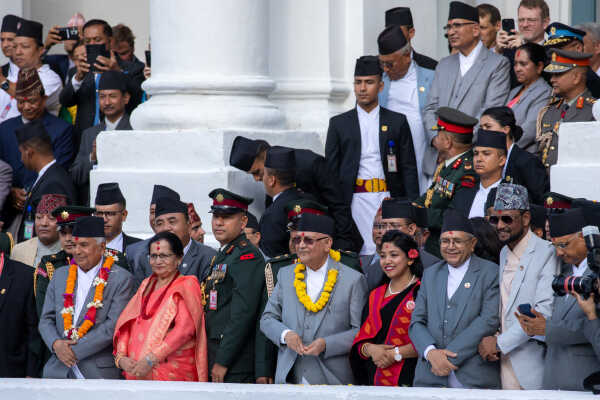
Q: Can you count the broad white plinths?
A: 2